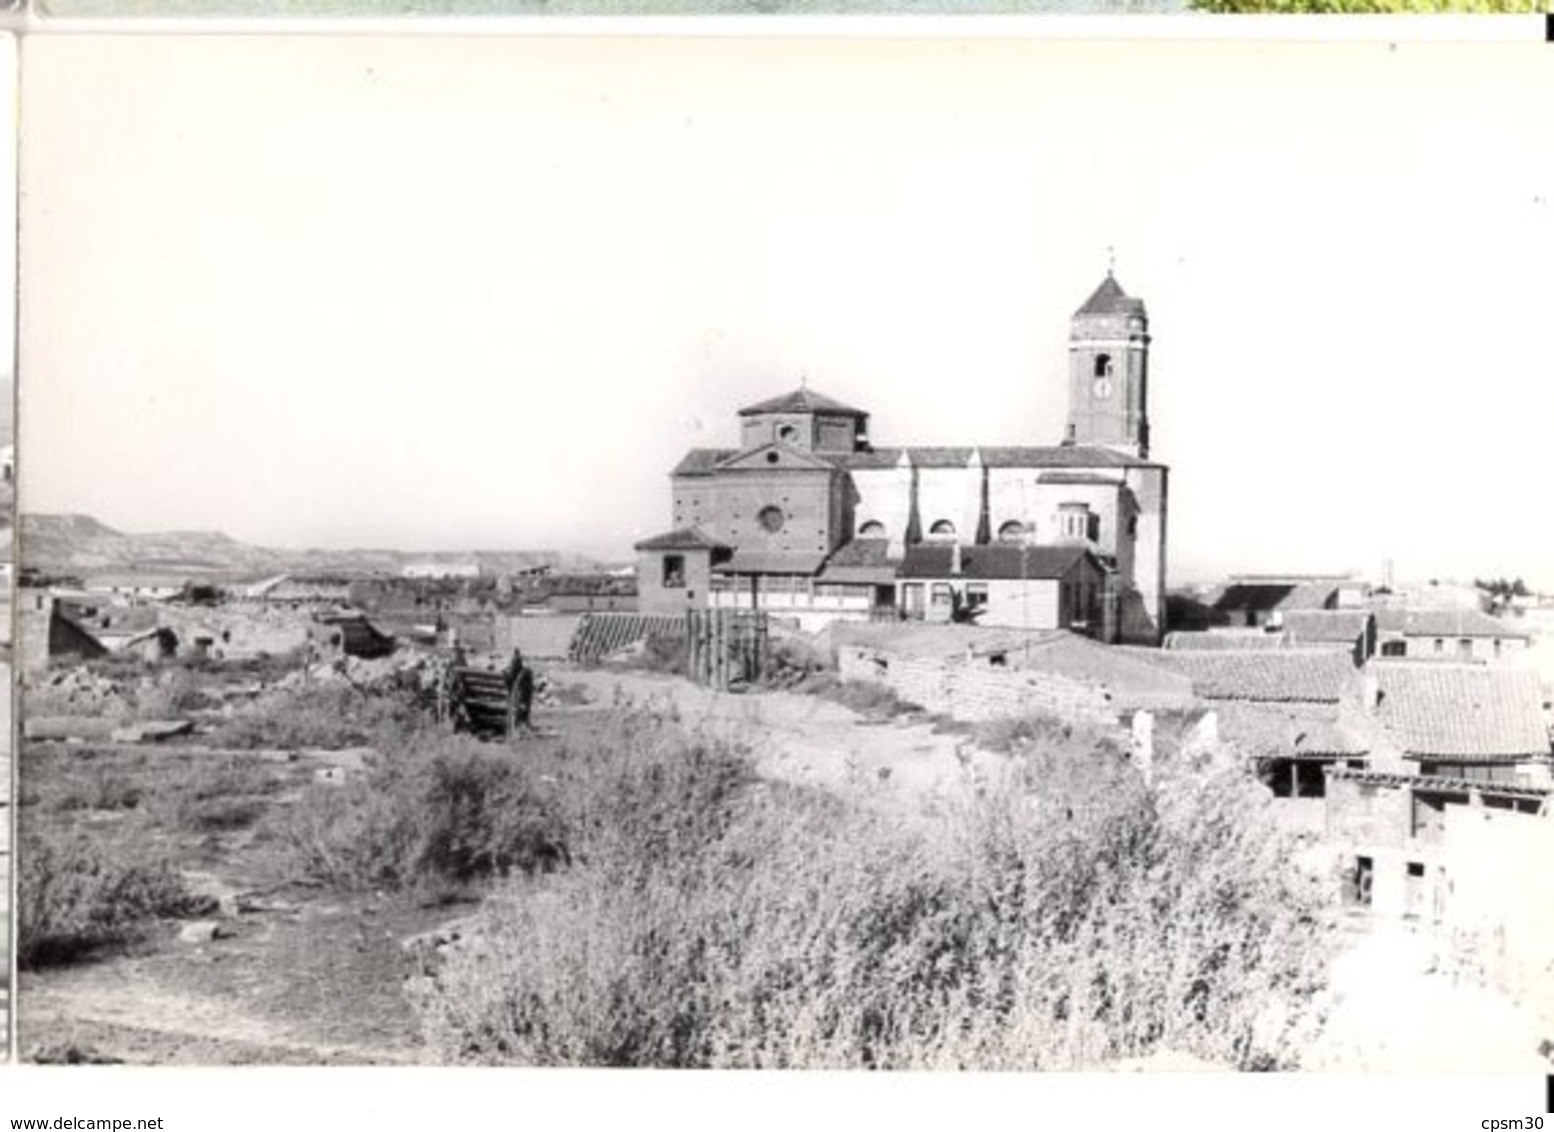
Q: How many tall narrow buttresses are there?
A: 2